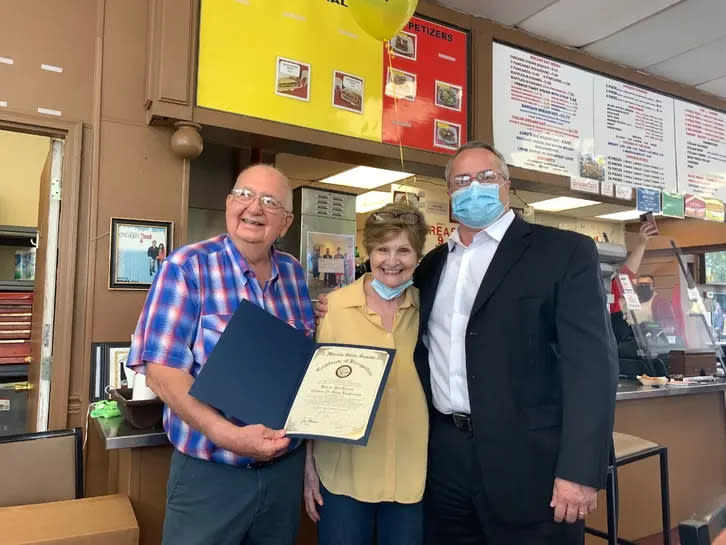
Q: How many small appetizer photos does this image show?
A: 4